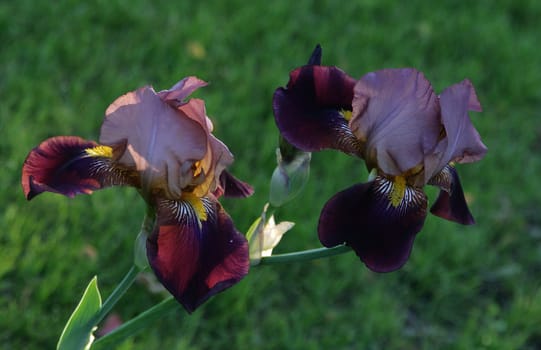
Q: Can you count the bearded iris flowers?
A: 2